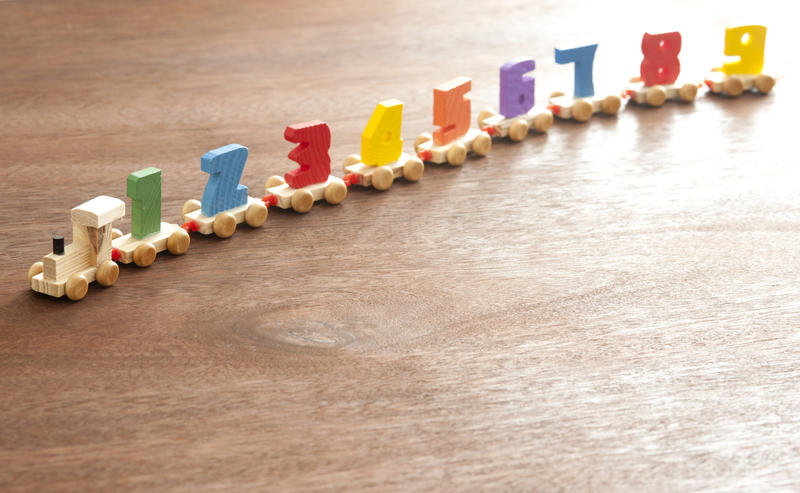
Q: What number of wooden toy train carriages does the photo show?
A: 9